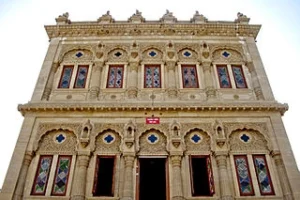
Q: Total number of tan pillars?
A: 12